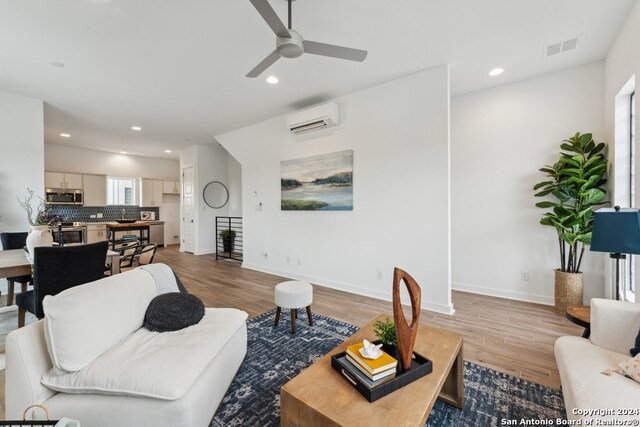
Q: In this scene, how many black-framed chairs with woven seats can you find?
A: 2